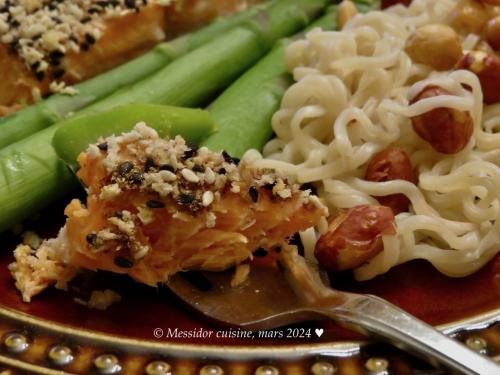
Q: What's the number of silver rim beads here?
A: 9